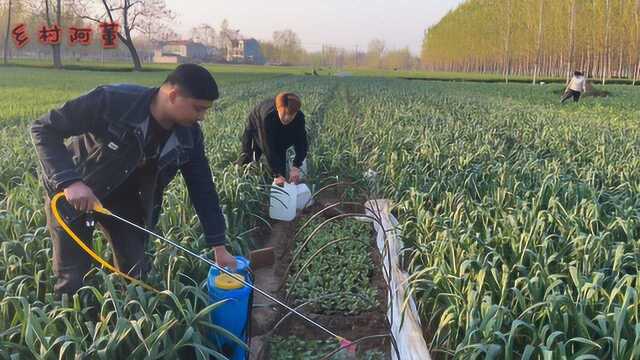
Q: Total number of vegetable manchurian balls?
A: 0